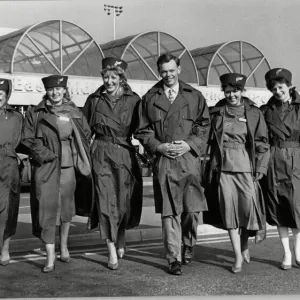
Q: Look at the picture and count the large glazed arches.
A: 3